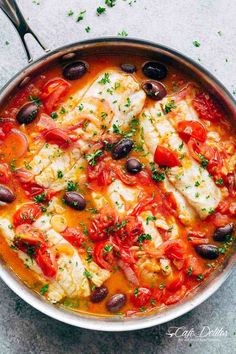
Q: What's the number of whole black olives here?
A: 13